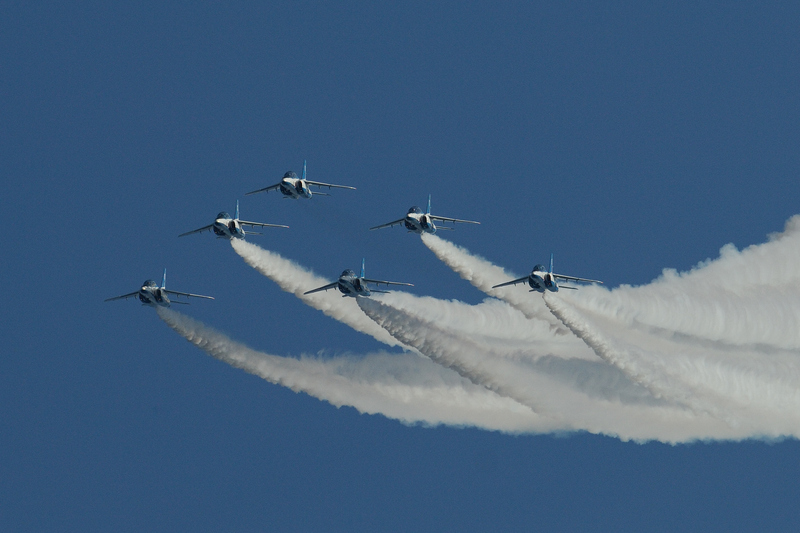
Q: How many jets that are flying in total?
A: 6